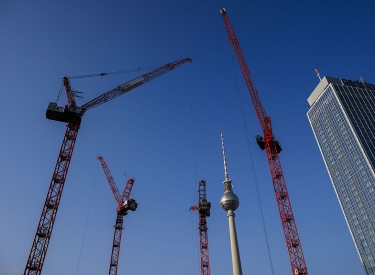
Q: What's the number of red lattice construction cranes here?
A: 4